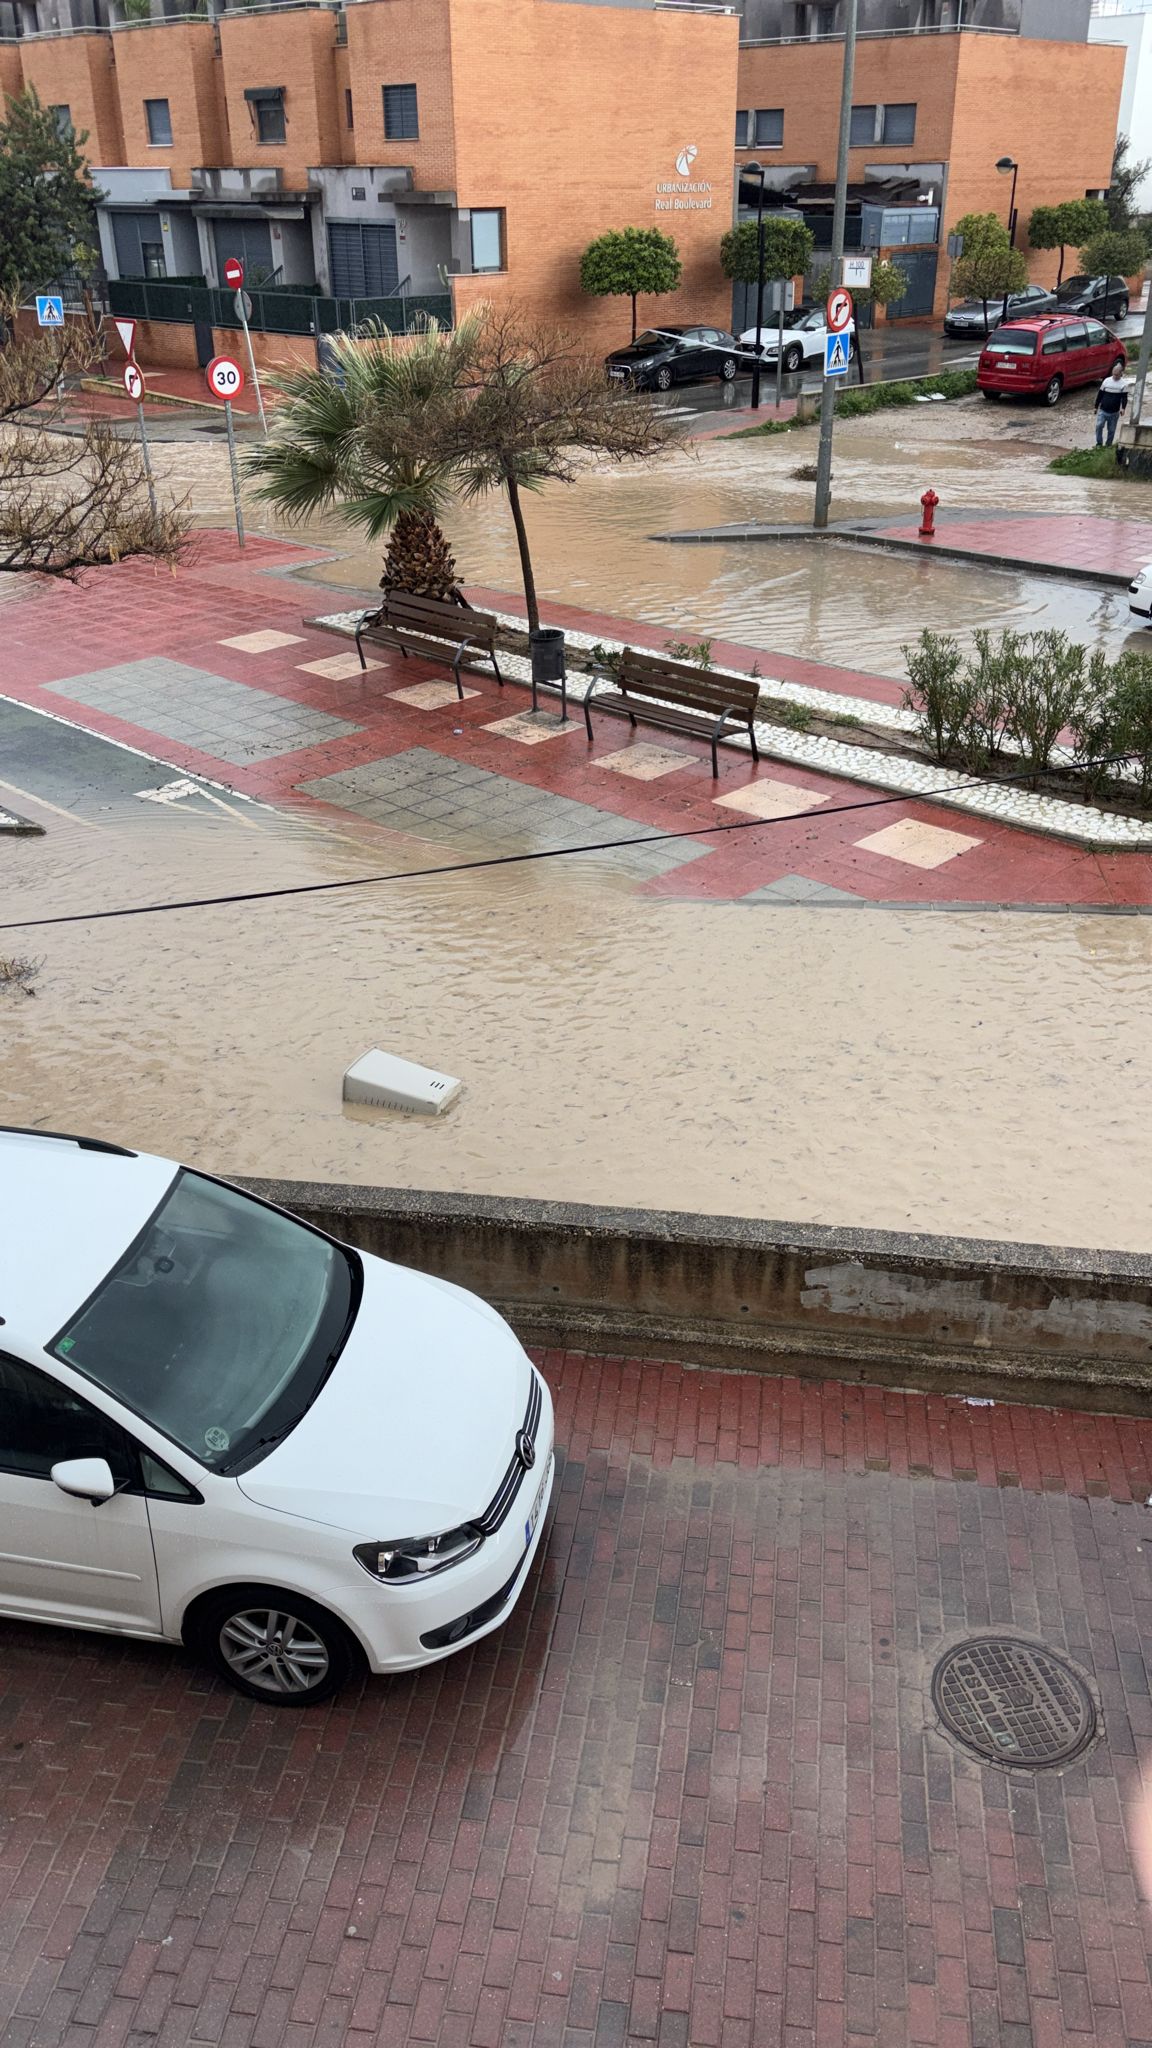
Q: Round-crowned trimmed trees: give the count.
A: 7